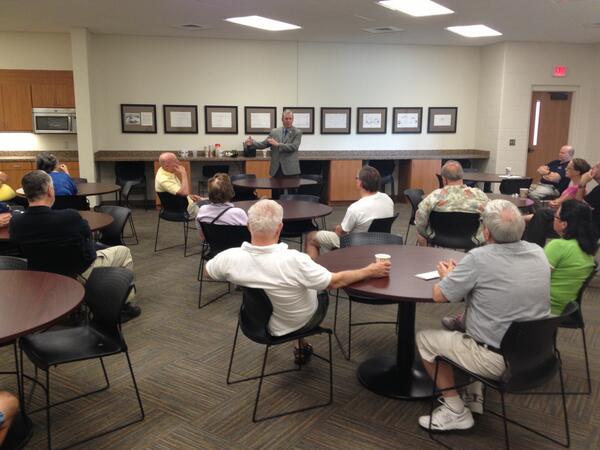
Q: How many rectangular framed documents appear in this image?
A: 9